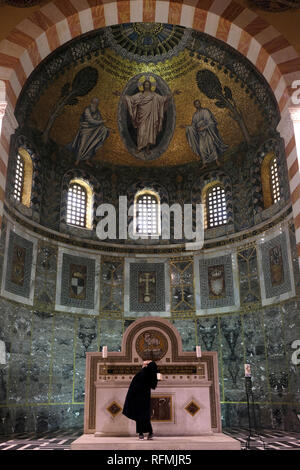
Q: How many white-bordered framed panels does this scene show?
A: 5